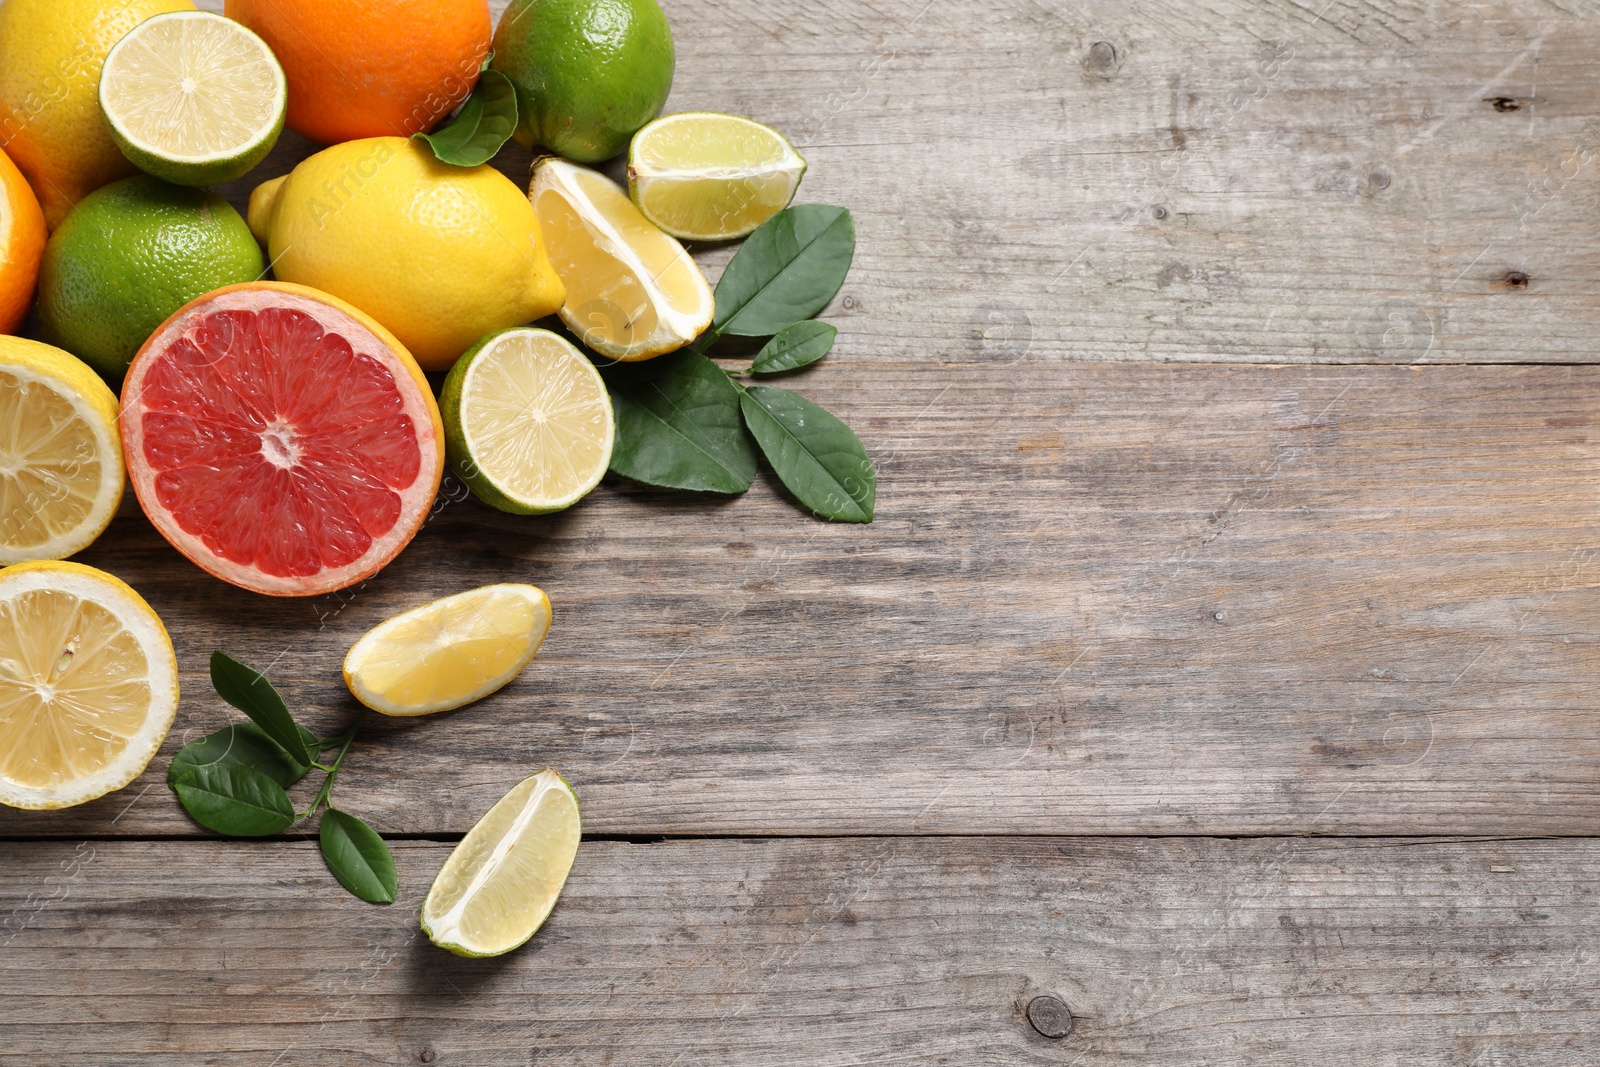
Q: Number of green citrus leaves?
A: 9